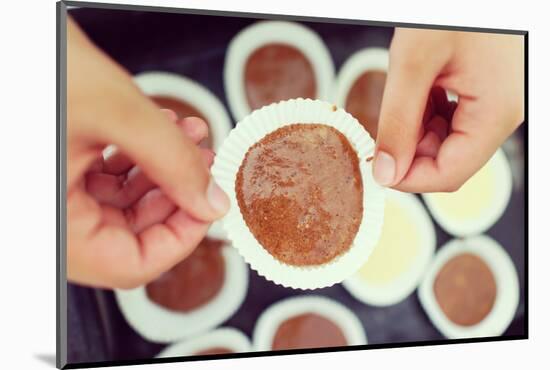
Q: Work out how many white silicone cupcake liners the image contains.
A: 10